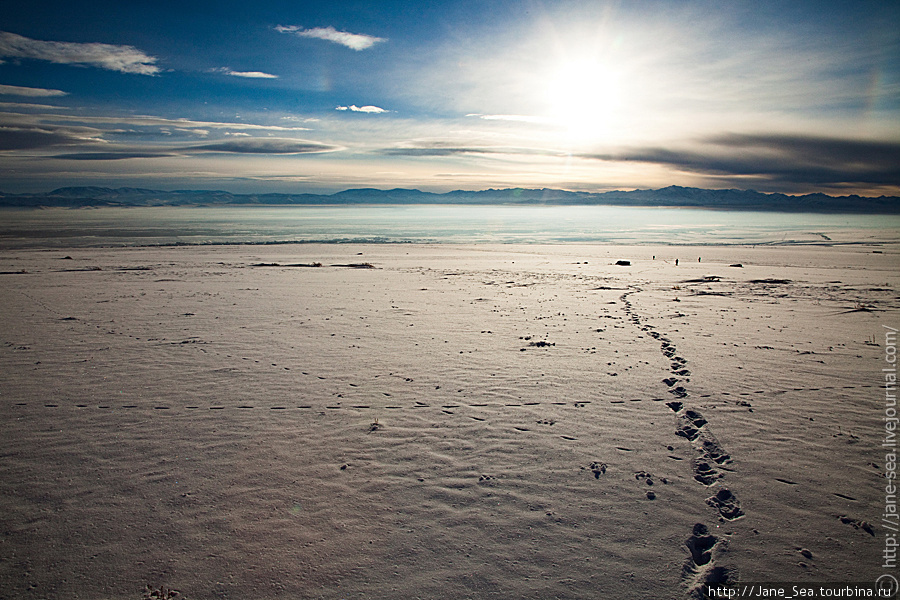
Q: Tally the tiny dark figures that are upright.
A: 3